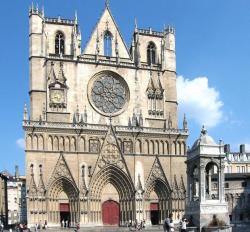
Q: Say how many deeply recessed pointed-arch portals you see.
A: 3